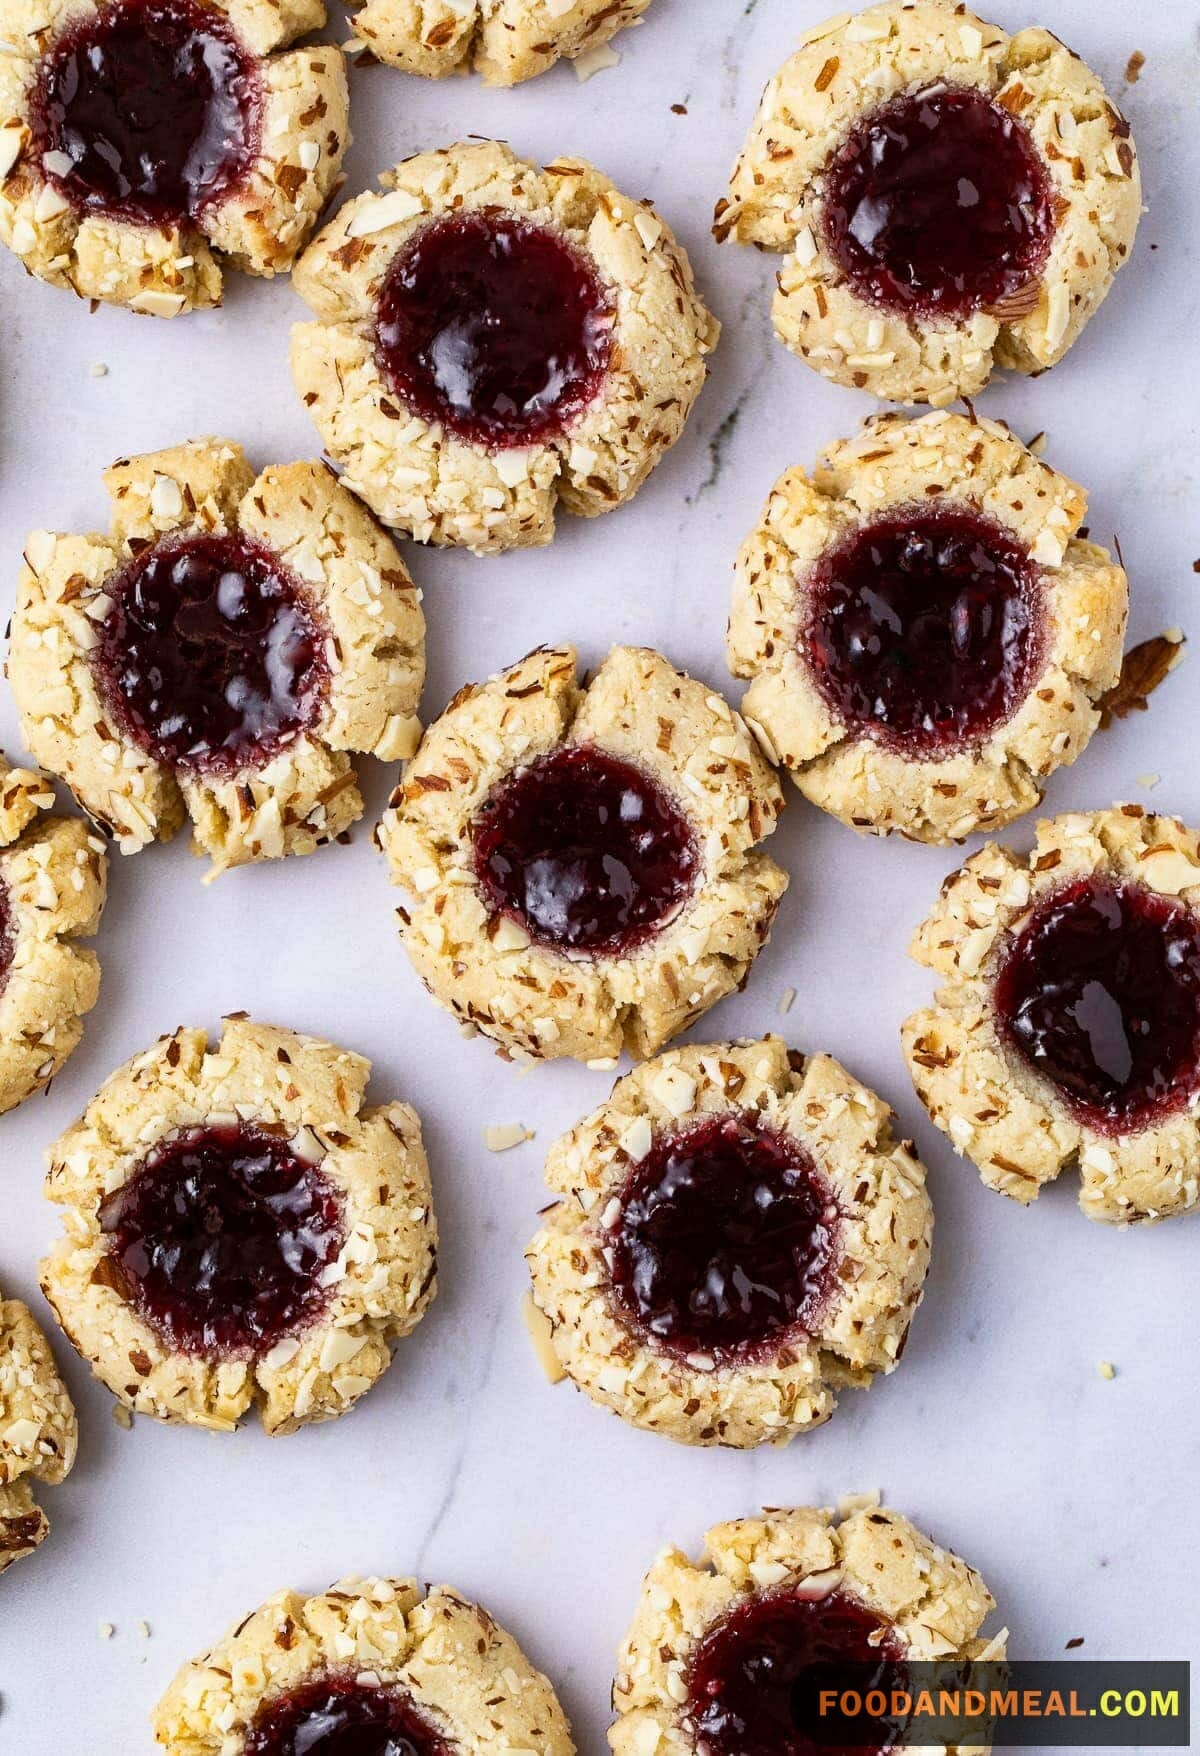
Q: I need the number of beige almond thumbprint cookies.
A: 14